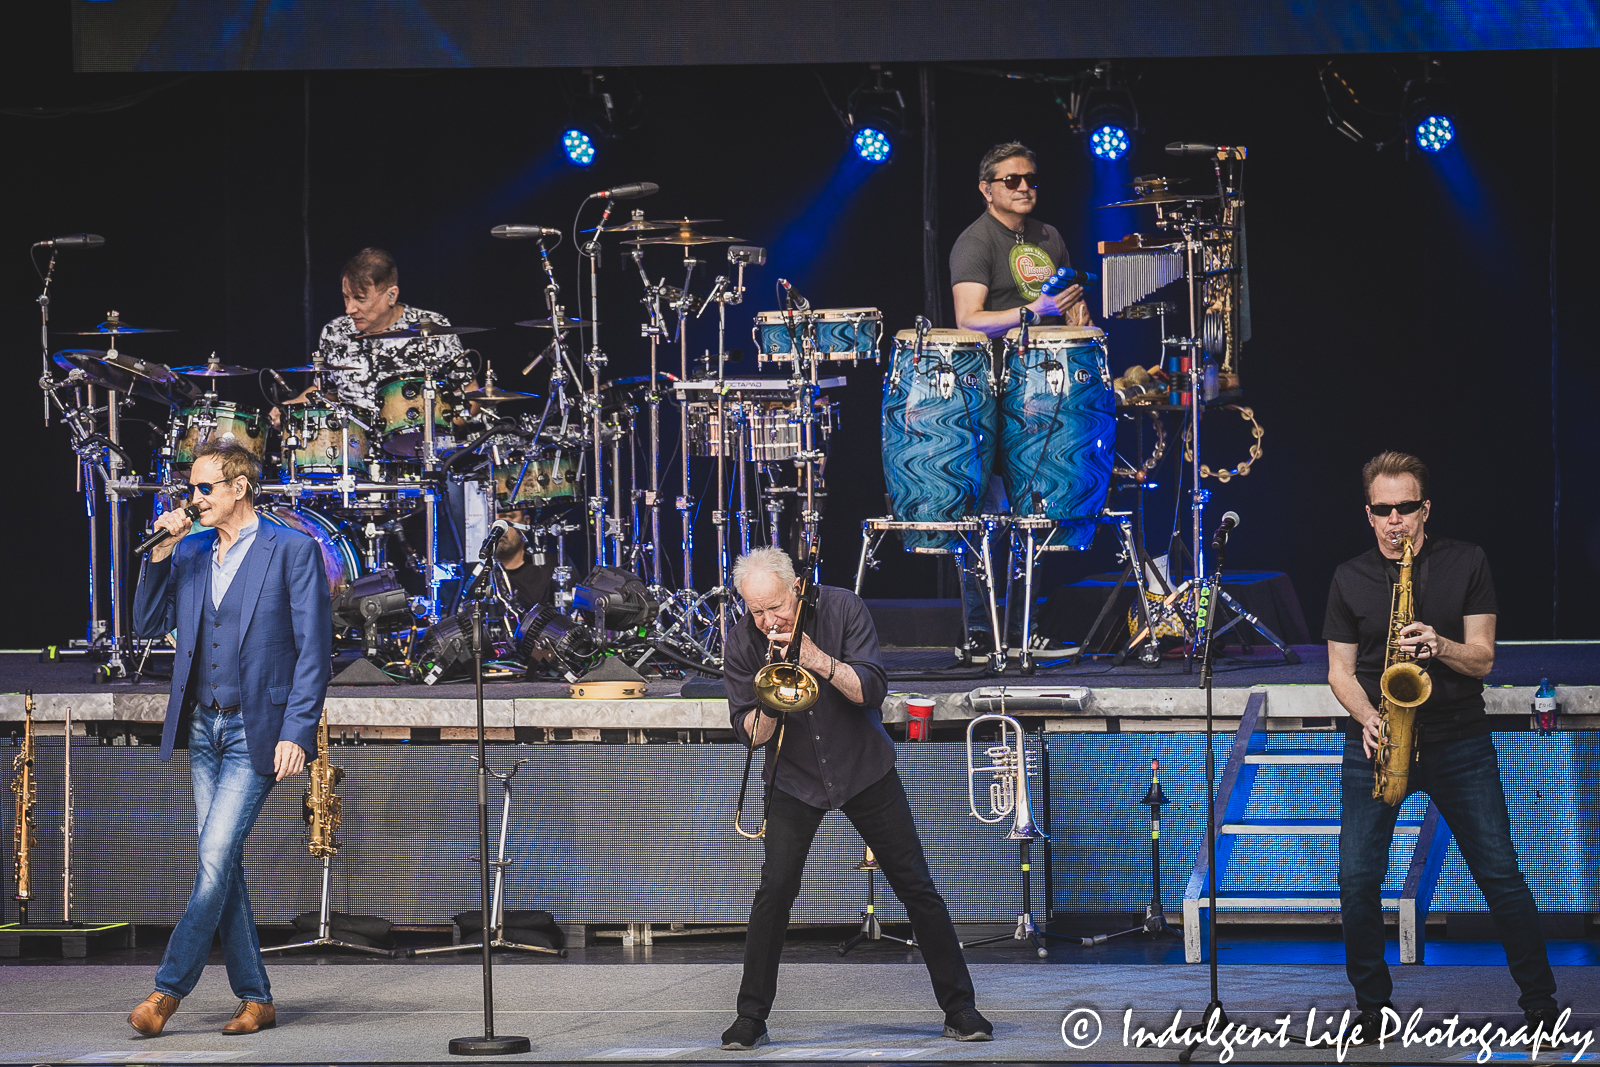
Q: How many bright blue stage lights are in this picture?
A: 4